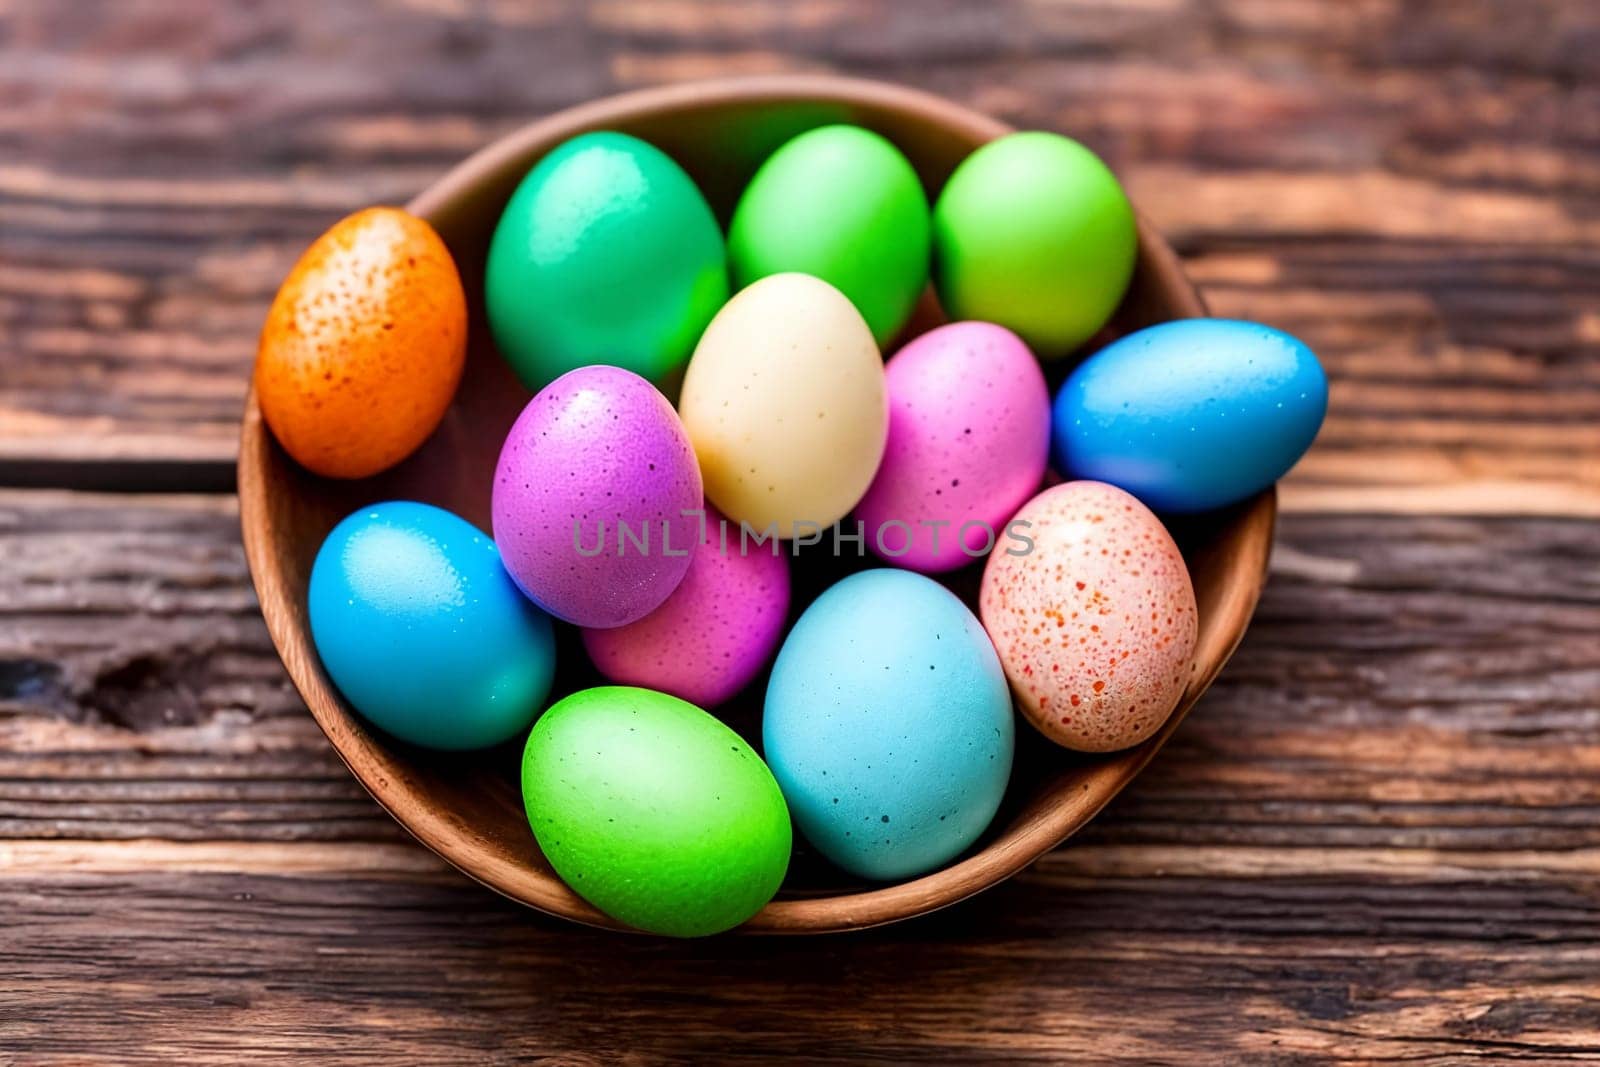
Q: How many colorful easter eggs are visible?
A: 13